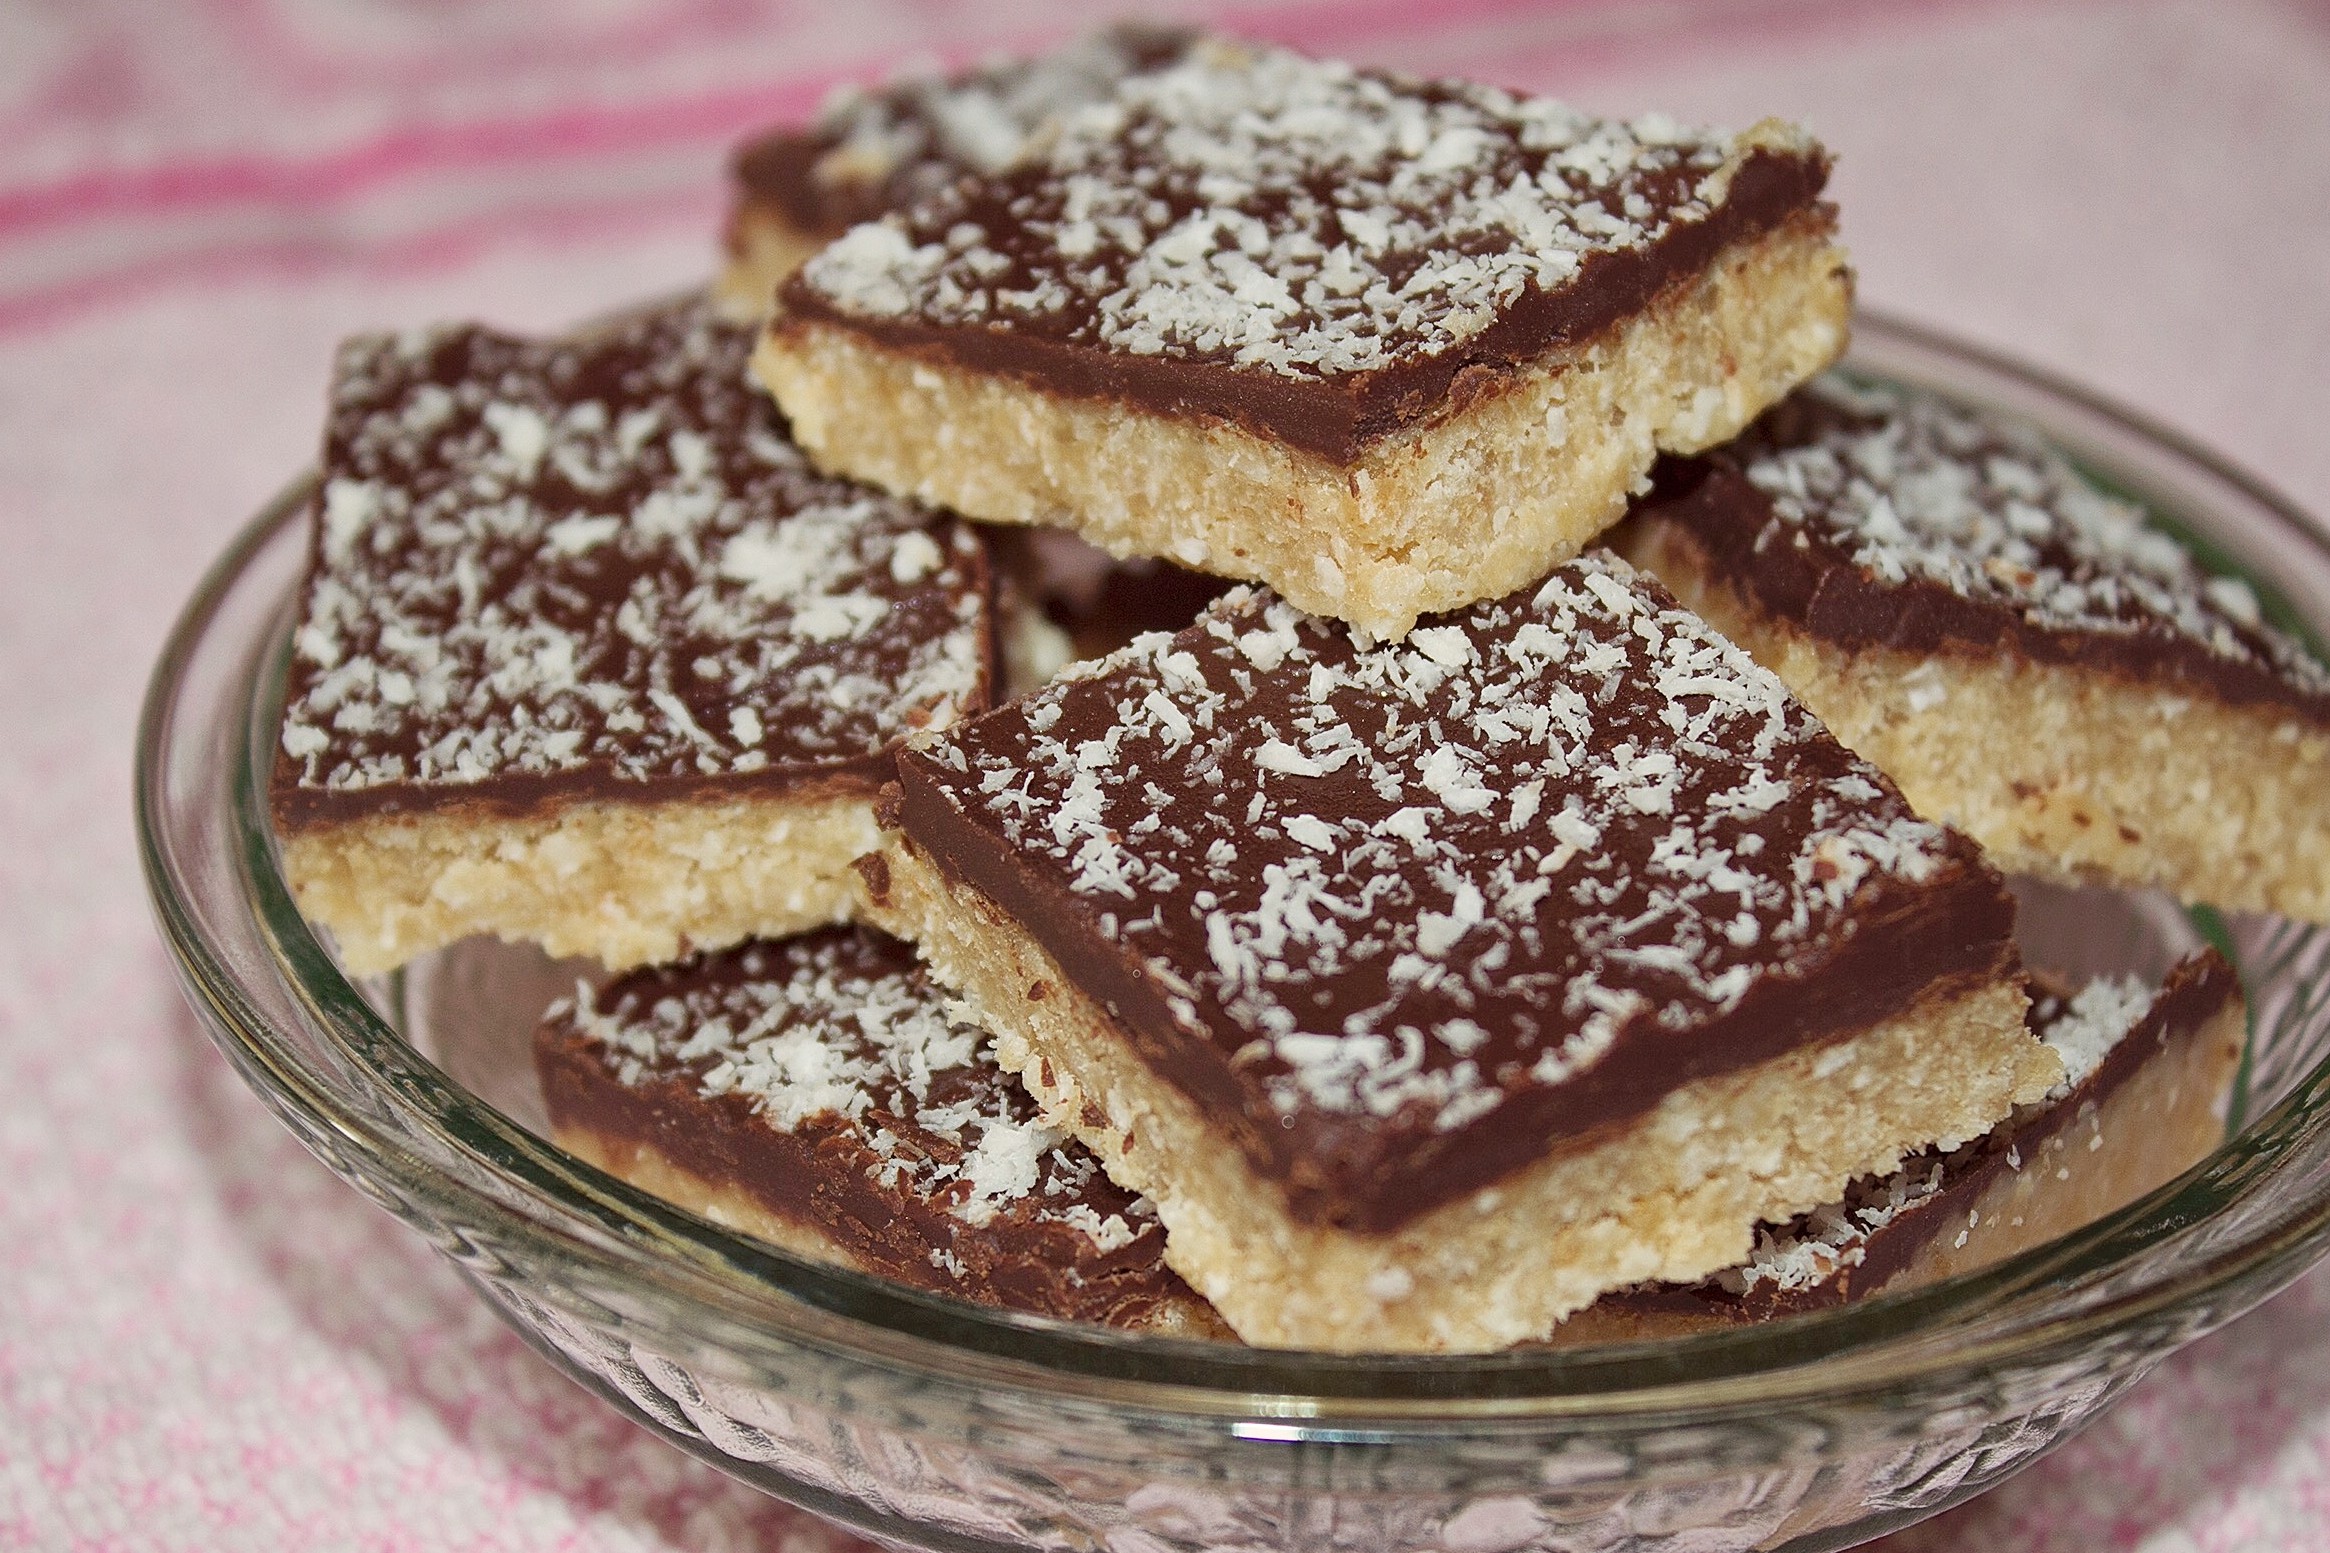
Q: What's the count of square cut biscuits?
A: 7